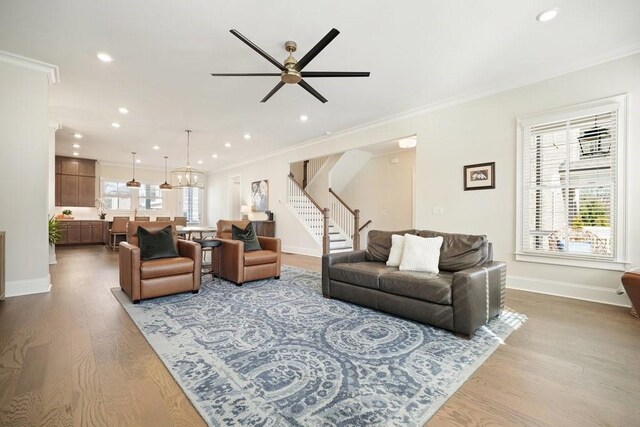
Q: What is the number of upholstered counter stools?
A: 4